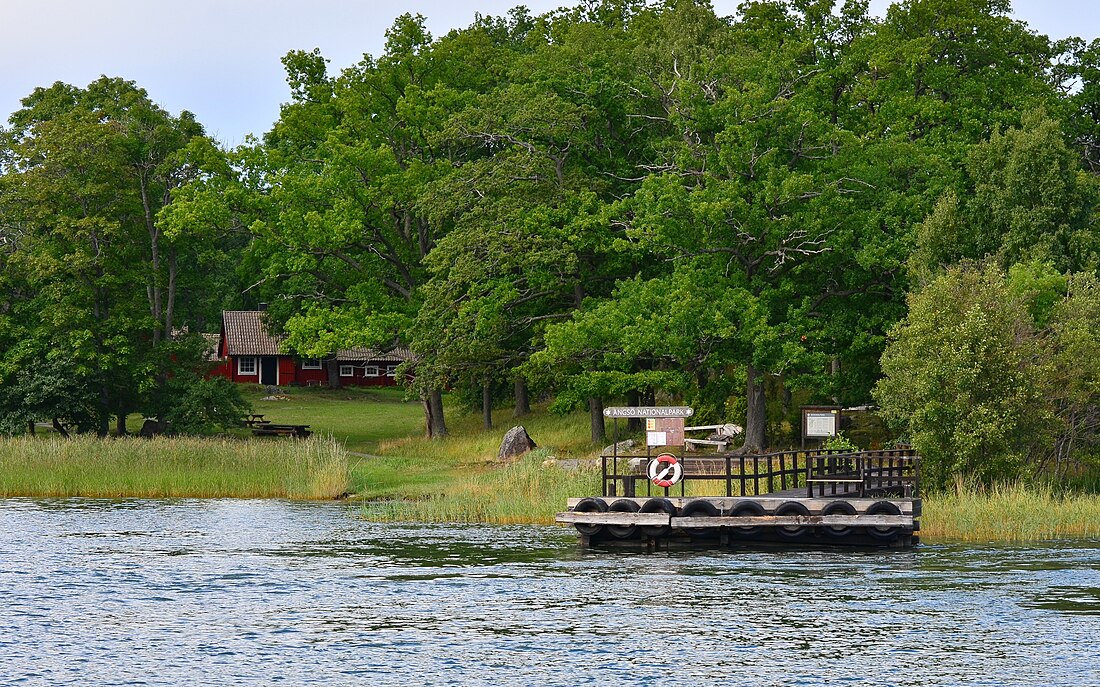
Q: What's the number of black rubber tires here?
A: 8